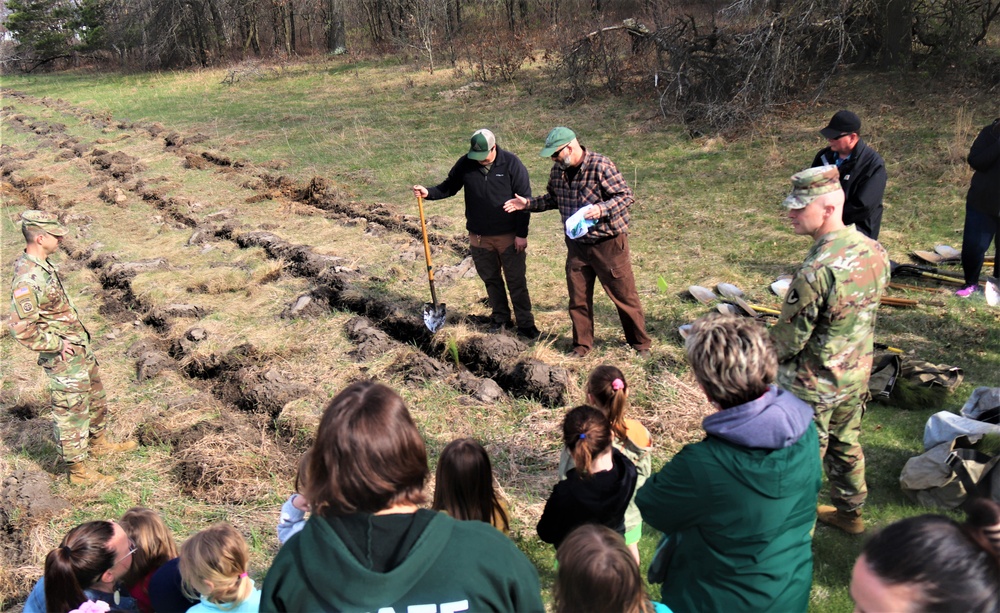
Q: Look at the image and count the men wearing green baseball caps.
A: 2